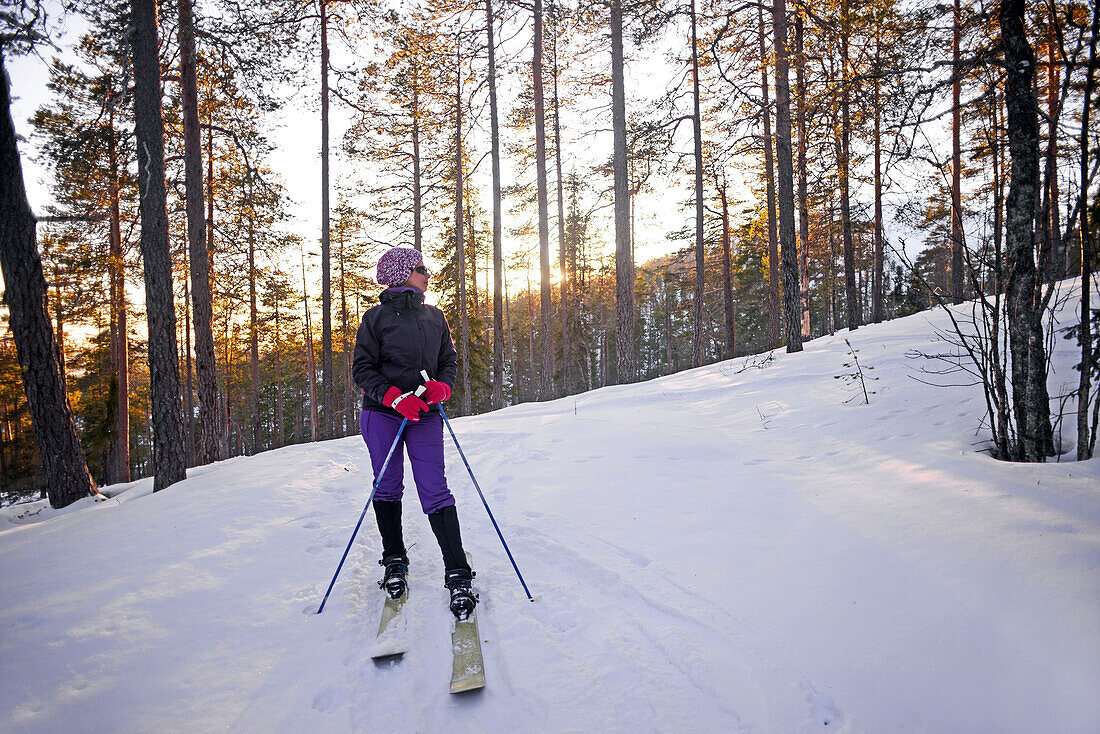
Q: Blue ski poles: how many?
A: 2